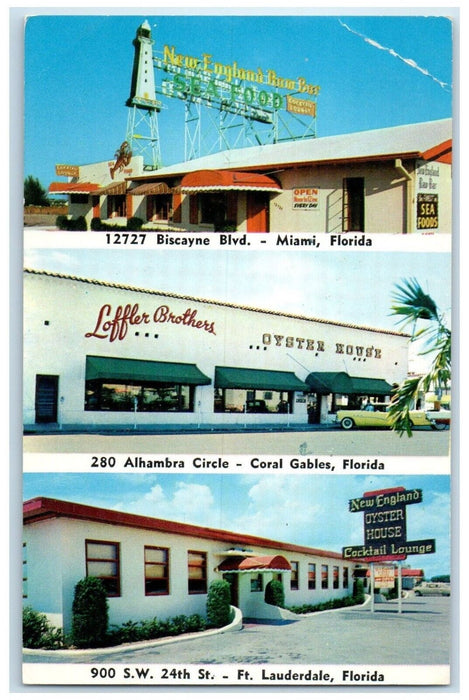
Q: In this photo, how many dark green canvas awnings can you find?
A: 4